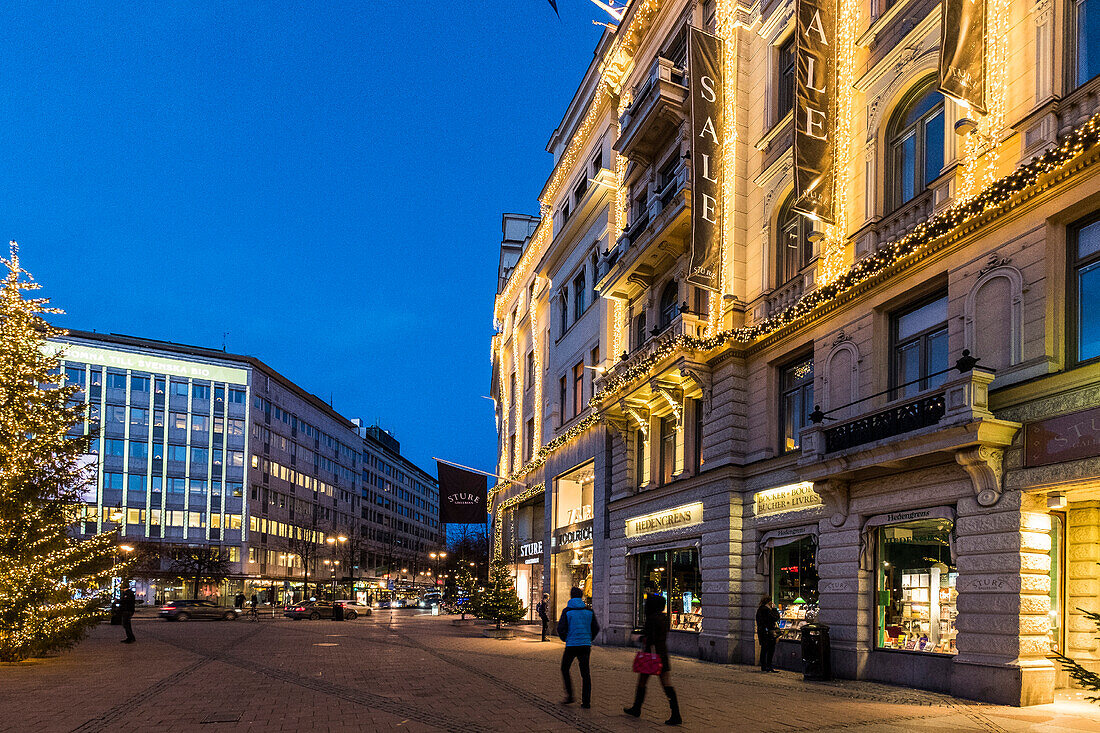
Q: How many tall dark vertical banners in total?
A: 3